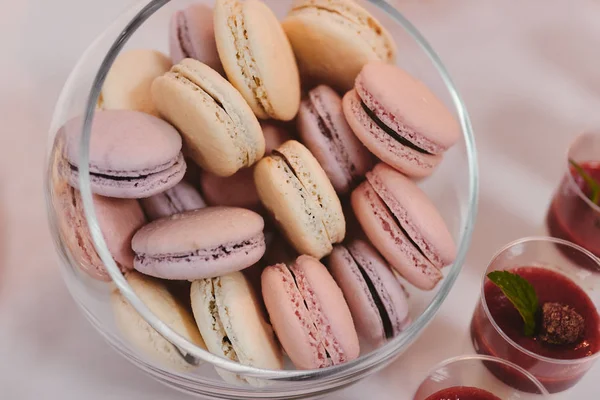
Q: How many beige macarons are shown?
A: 7